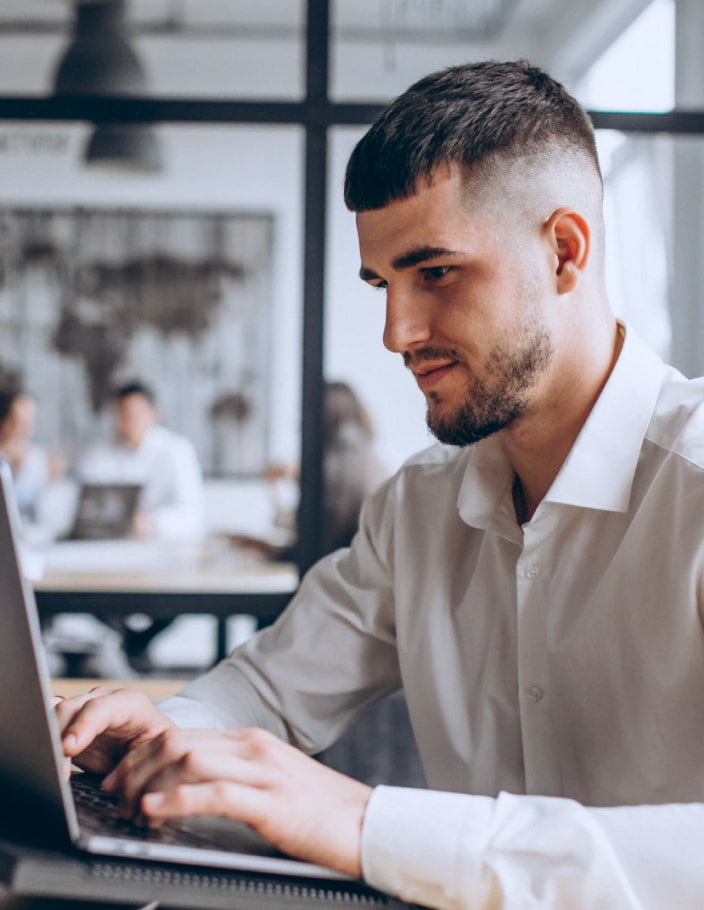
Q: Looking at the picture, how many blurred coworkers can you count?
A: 3